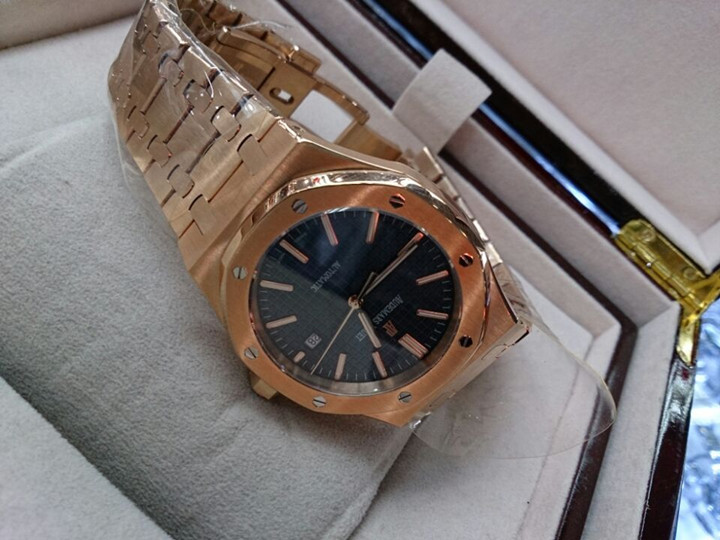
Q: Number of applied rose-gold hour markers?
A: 12